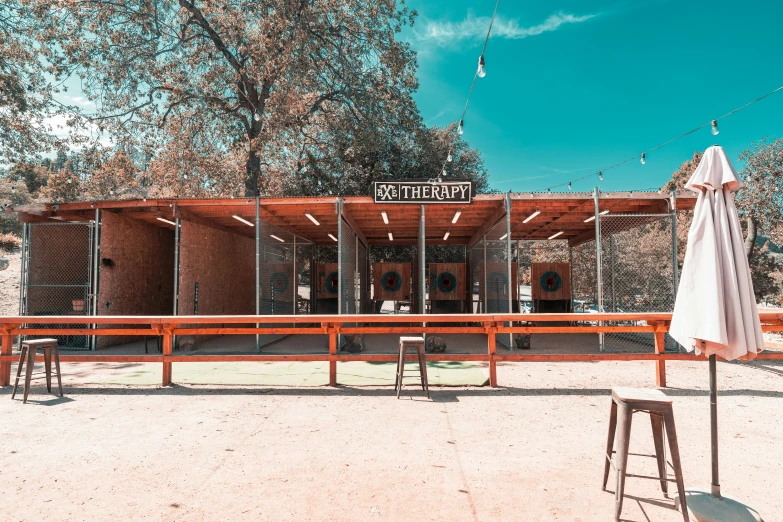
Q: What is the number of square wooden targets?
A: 6